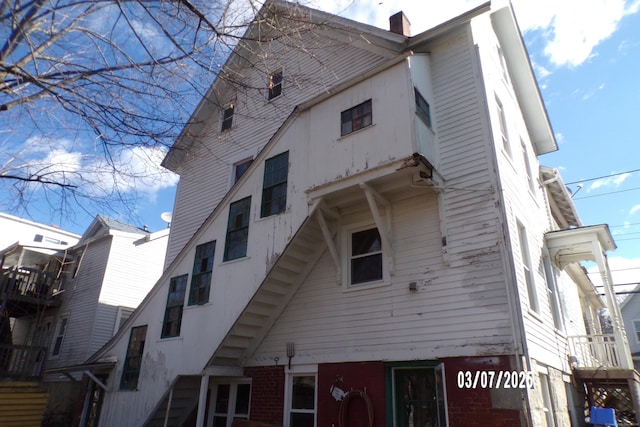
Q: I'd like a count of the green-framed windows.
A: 5